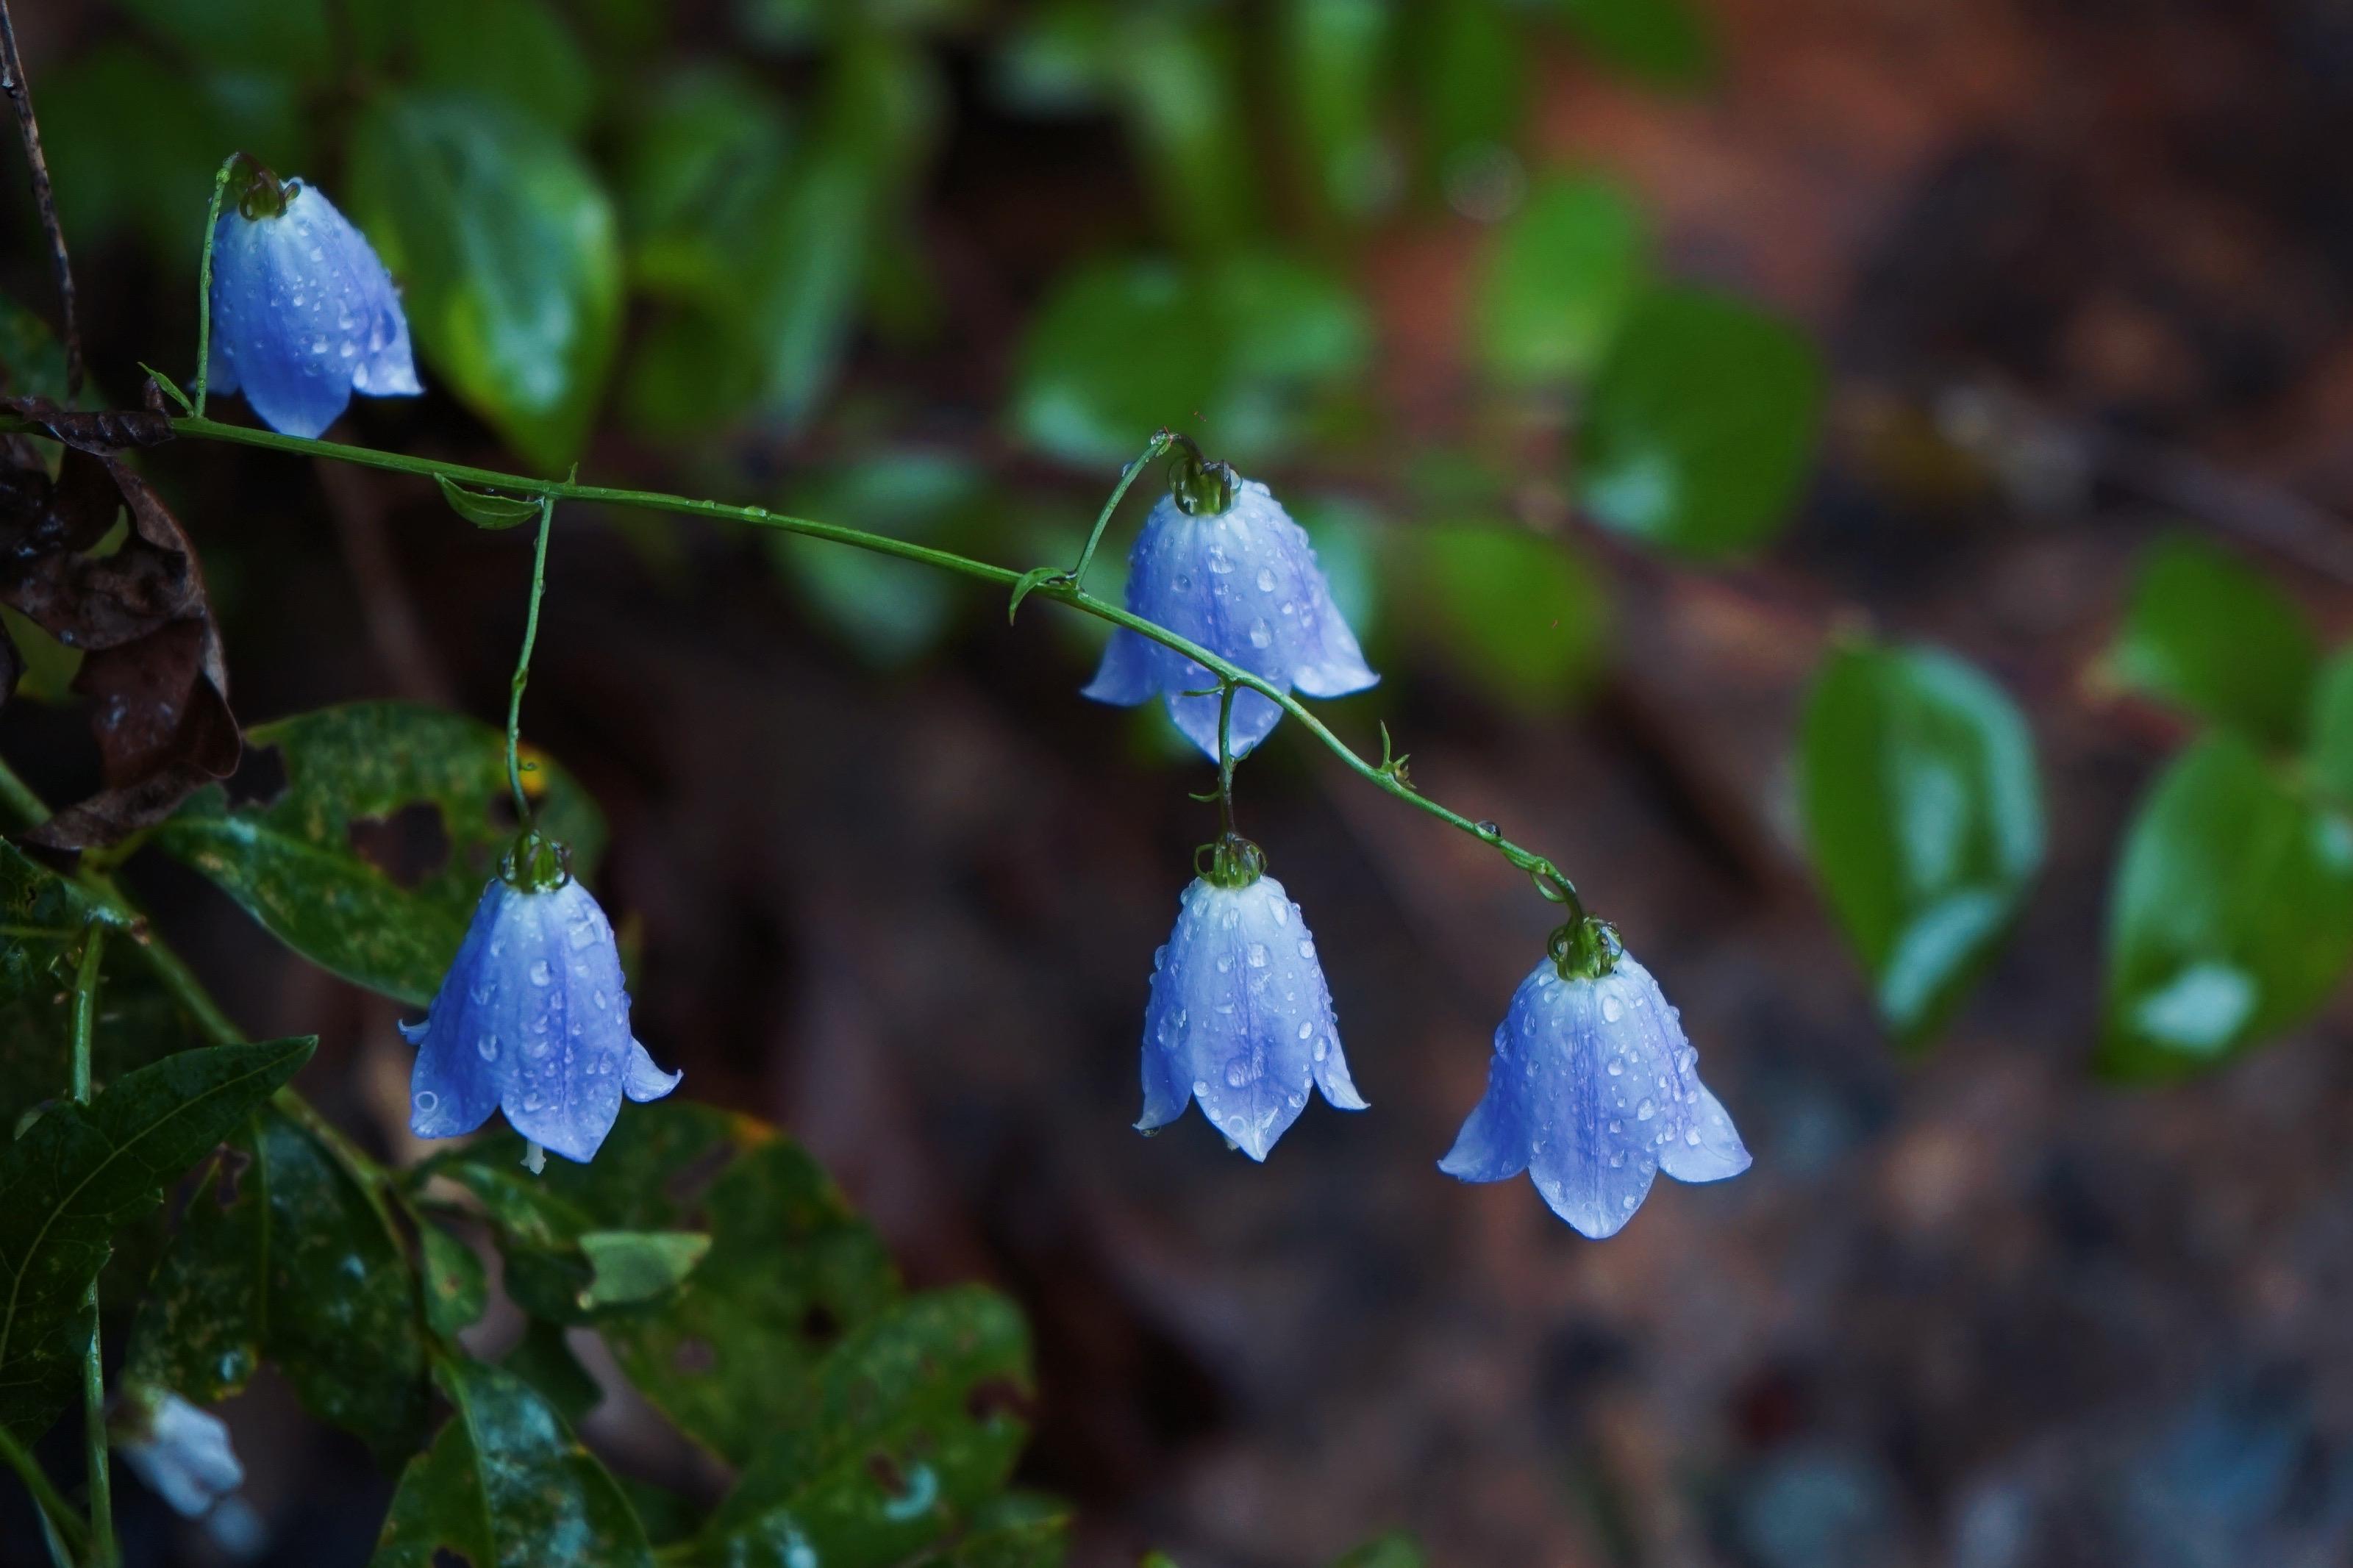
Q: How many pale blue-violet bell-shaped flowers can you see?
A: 5